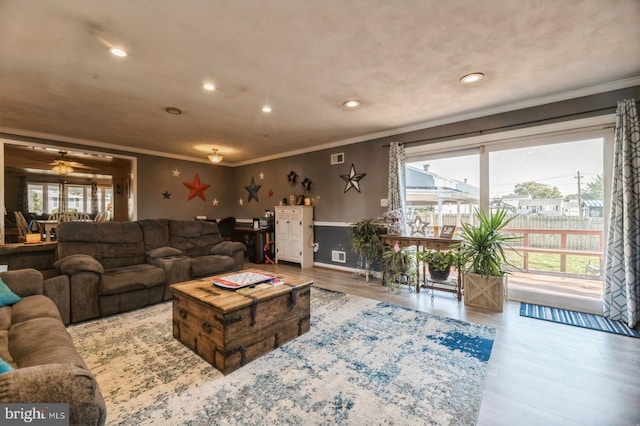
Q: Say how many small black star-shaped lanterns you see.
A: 2